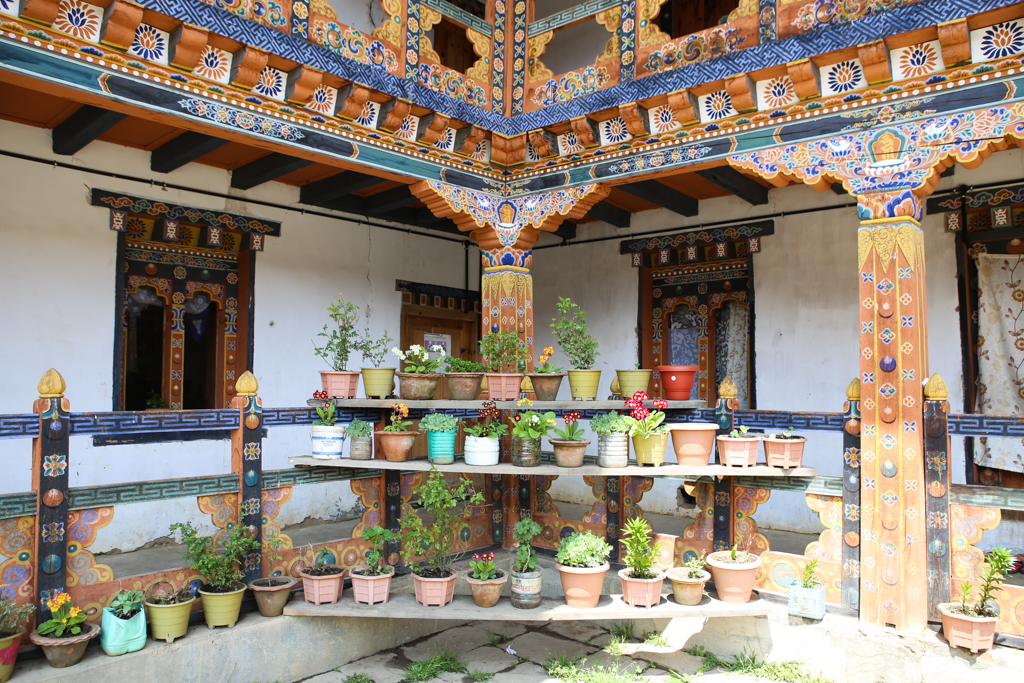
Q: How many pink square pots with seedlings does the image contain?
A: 9